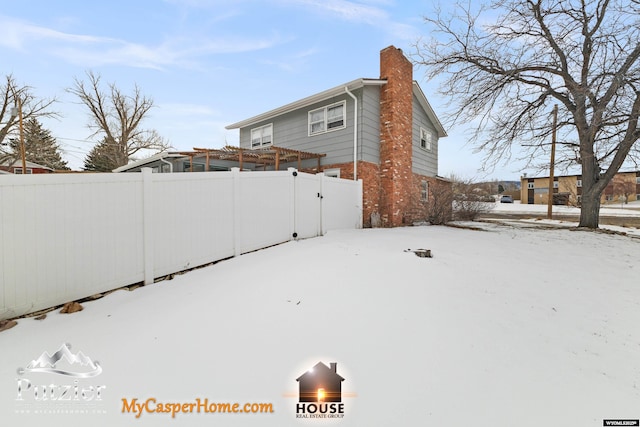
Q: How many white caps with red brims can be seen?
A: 0